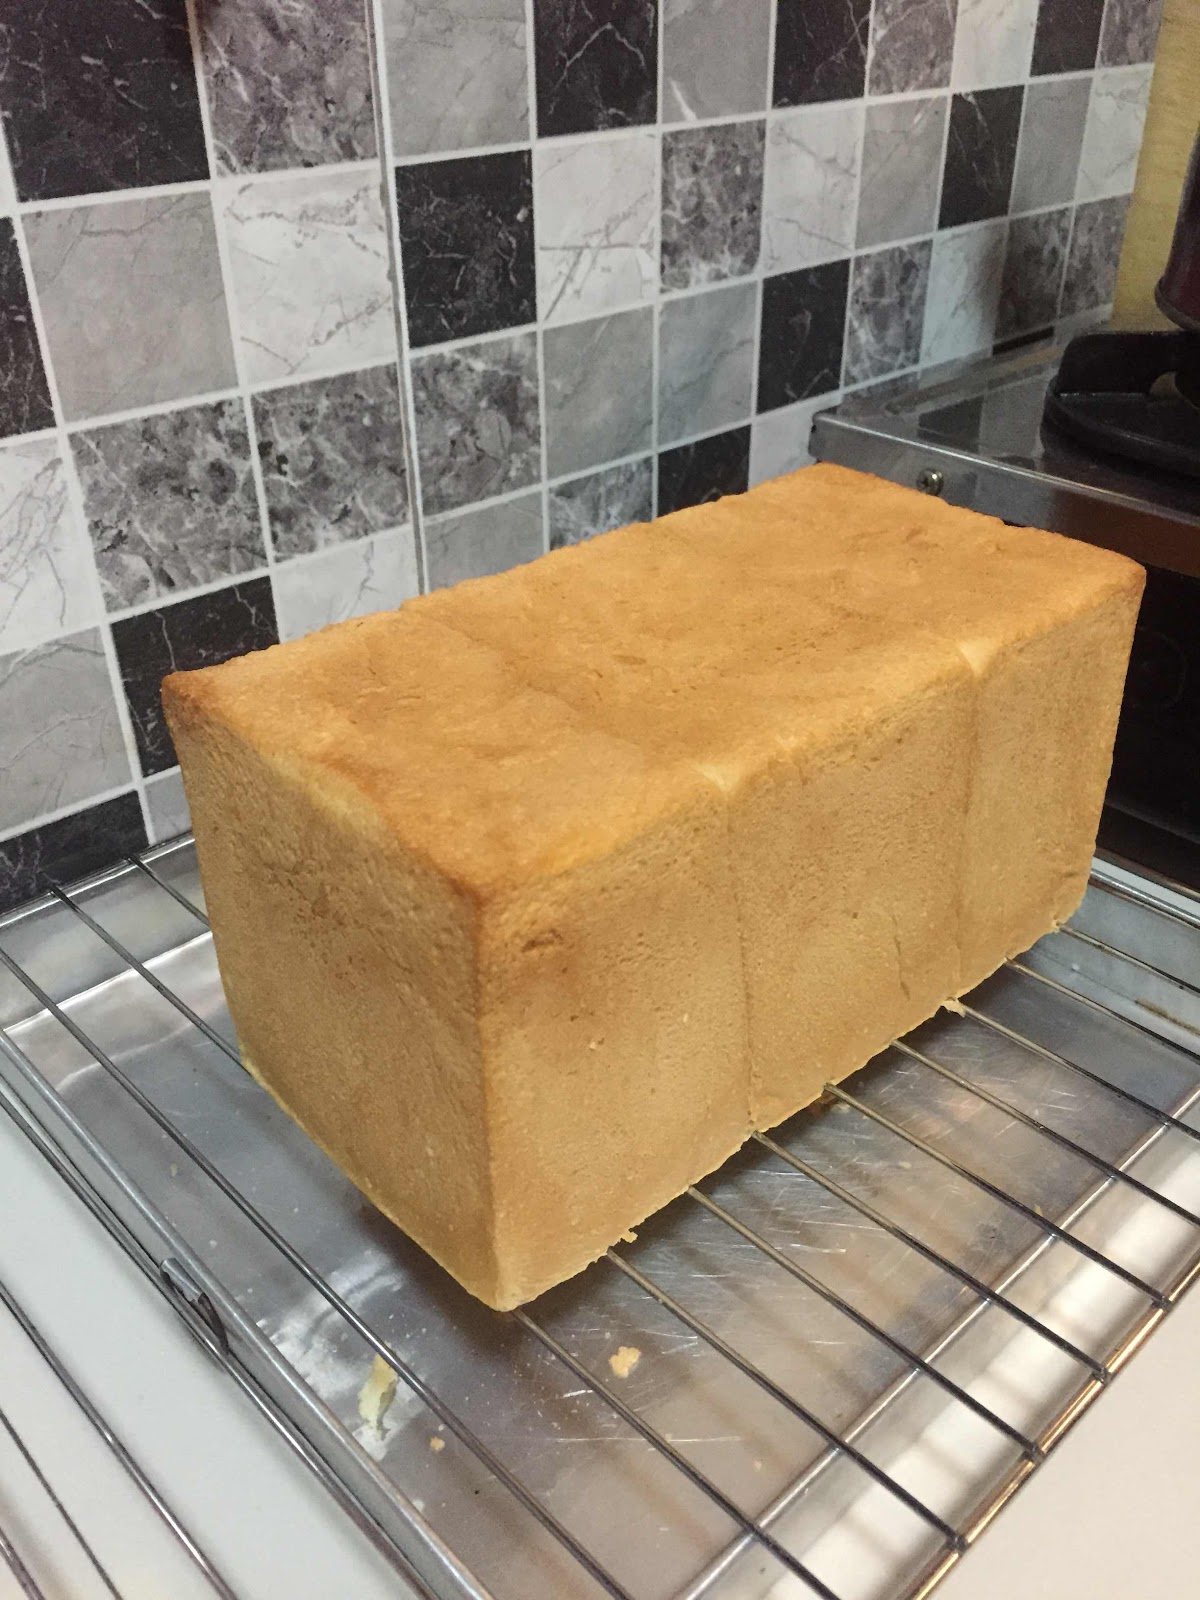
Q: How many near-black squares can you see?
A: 11